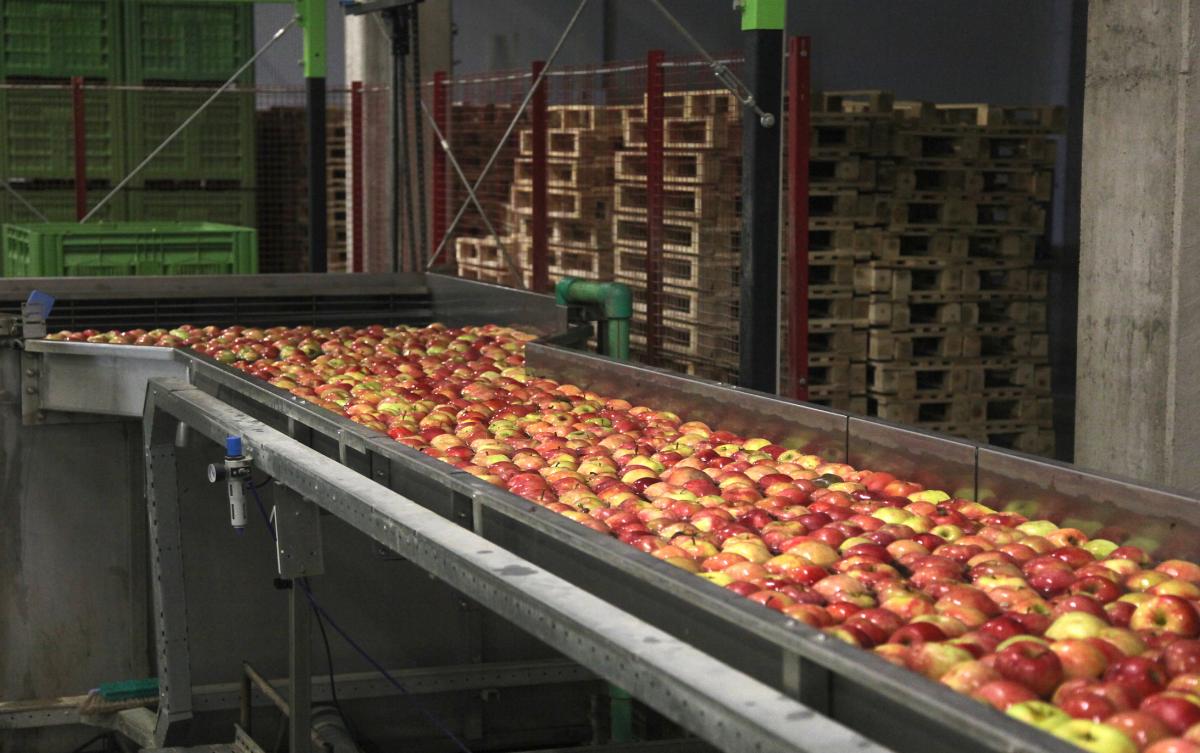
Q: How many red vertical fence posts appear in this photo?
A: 6